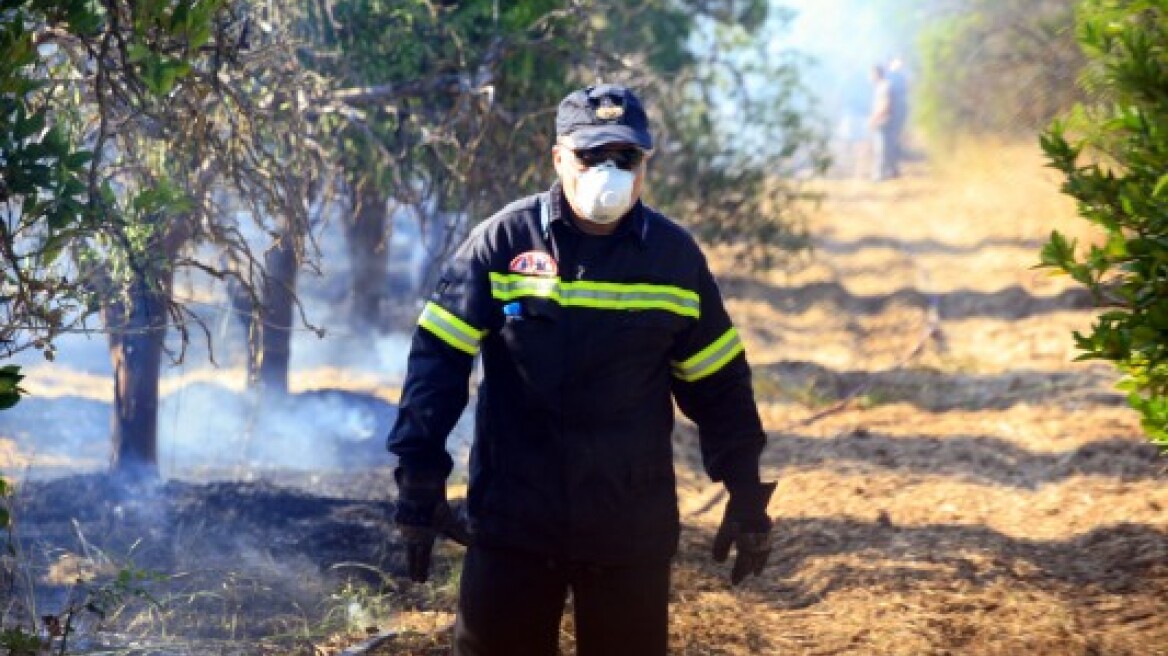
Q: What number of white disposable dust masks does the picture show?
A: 1